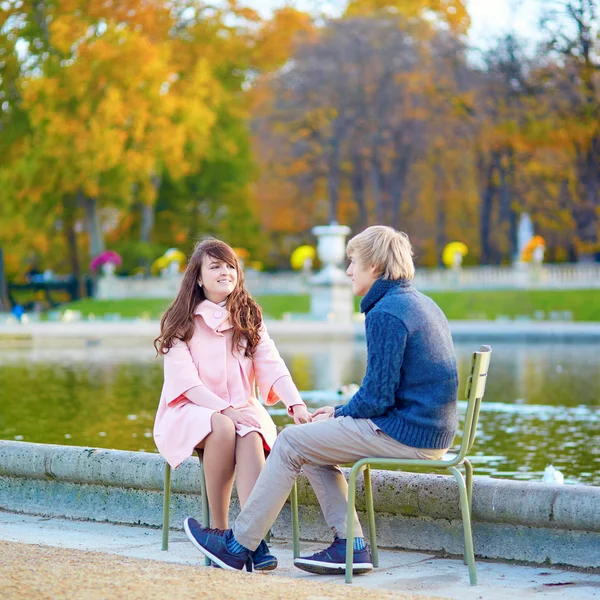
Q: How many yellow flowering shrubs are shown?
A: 3